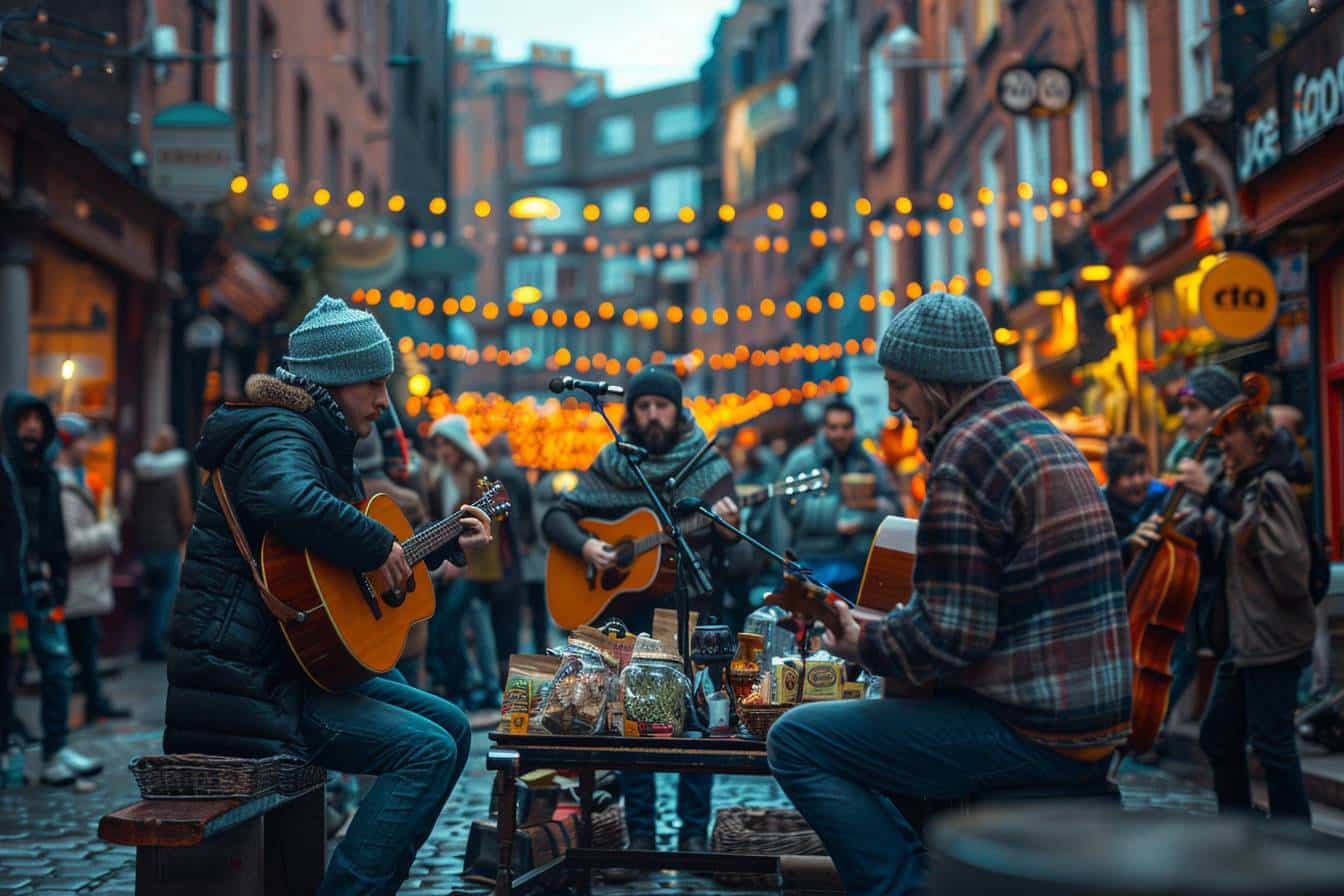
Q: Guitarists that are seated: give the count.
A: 2